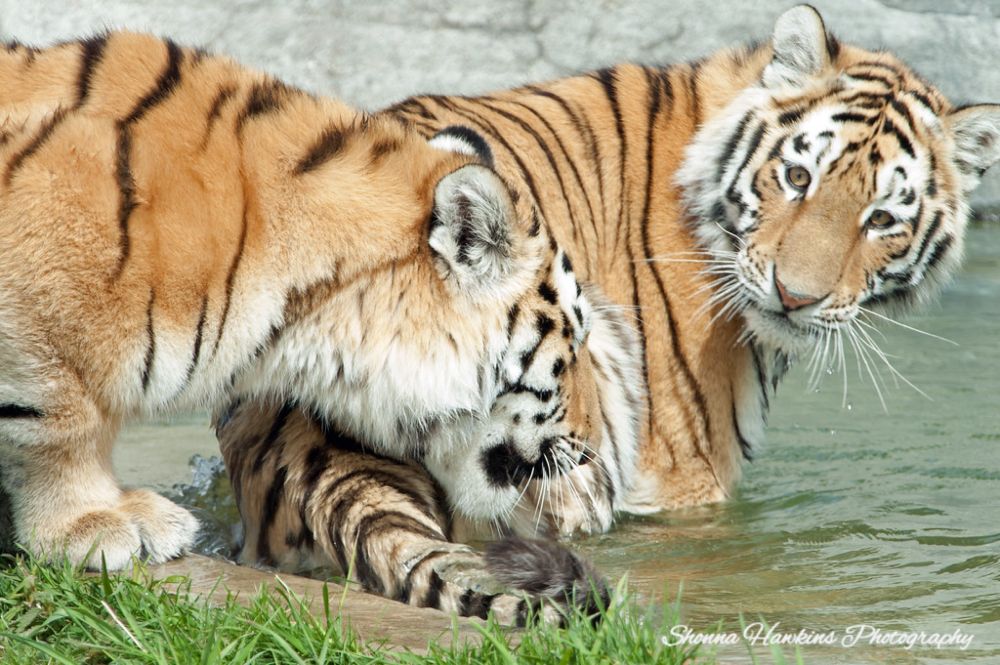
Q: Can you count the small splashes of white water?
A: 1